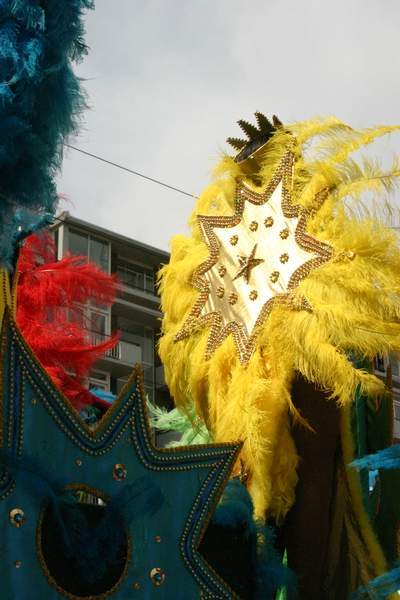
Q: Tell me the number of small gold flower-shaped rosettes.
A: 10